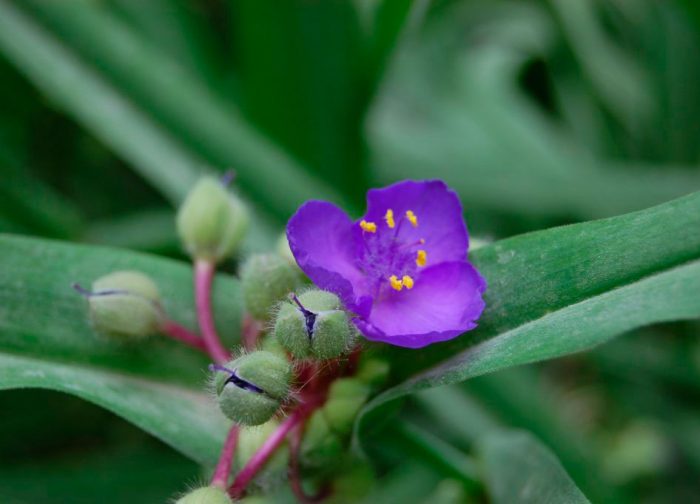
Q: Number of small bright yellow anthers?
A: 6